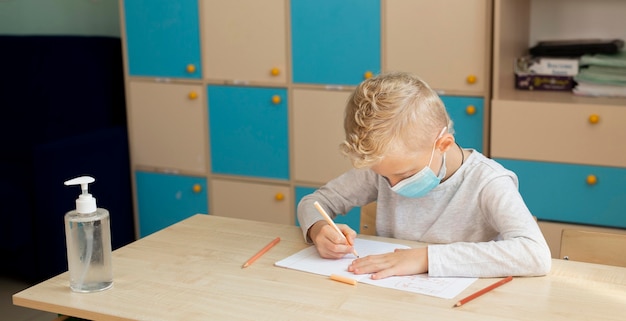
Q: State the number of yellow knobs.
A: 11